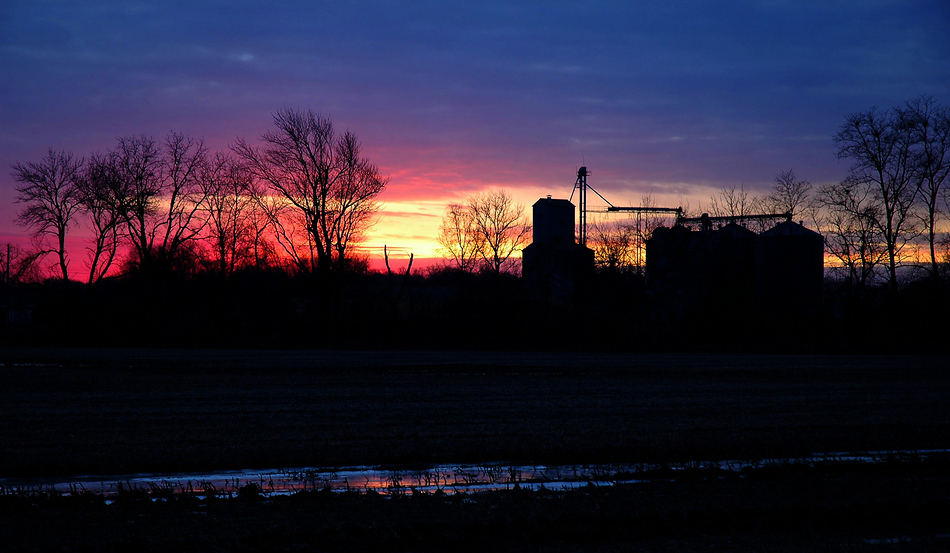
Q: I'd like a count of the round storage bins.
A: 3